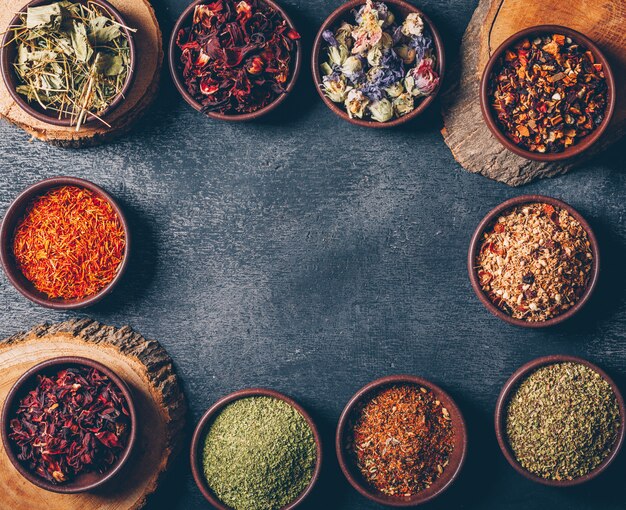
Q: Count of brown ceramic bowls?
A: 10